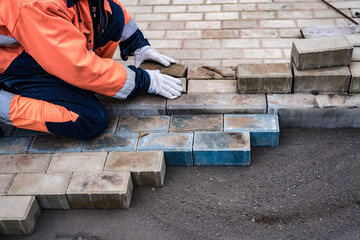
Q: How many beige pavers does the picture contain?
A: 7